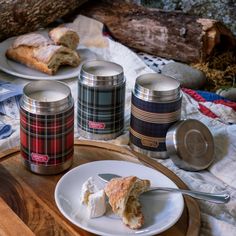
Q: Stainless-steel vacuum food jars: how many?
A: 3